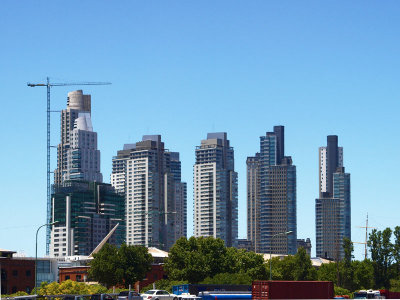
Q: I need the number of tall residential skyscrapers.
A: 5